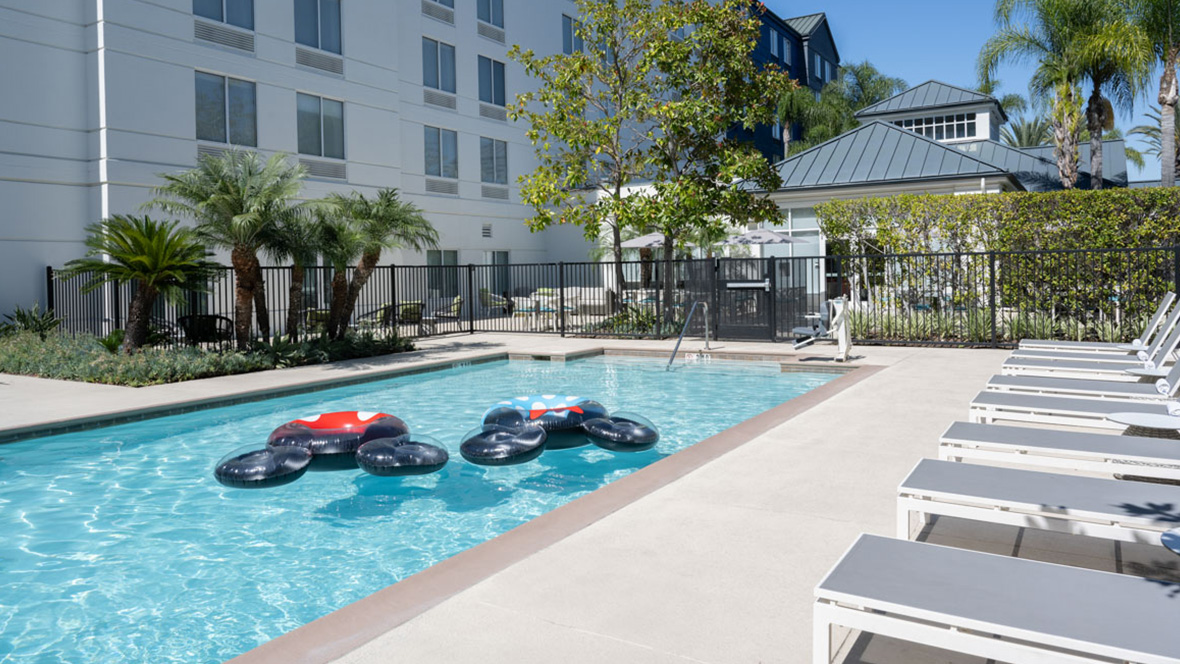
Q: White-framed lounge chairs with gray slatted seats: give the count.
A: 8